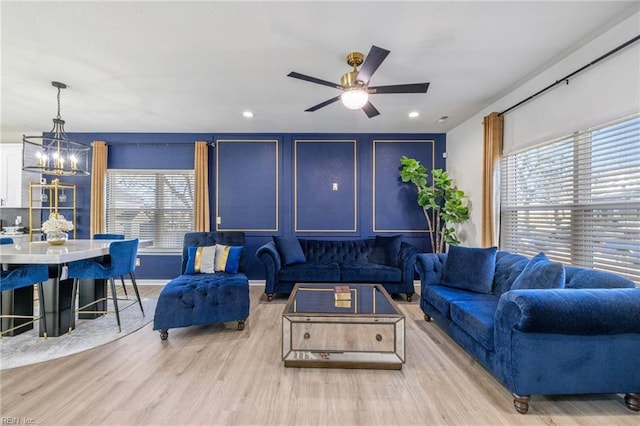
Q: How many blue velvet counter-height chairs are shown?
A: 4